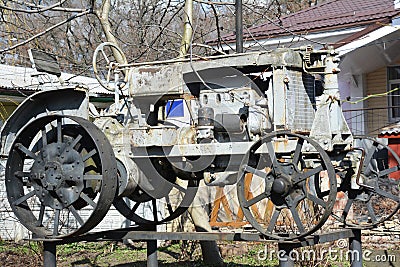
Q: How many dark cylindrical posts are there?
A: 4